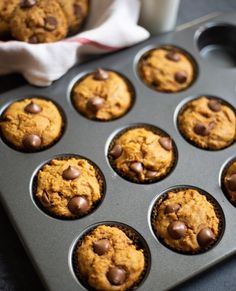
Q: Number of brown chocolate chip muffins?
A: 12